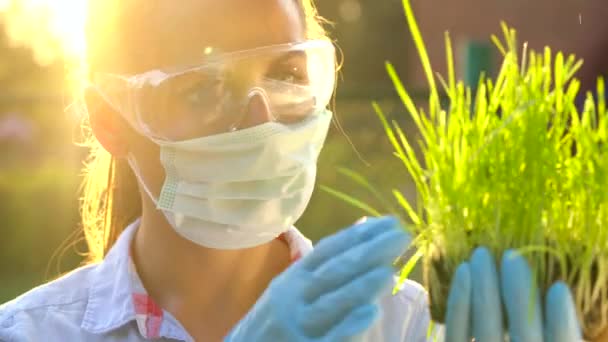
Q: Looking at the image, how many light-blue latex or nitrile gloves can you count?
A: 2